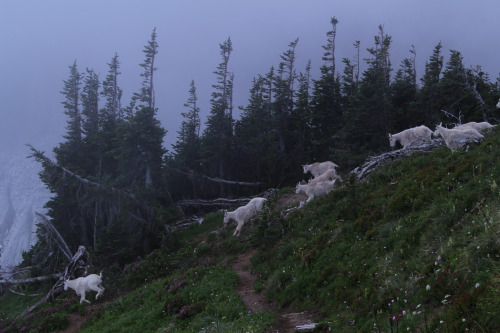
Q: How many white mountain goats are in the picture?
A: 8